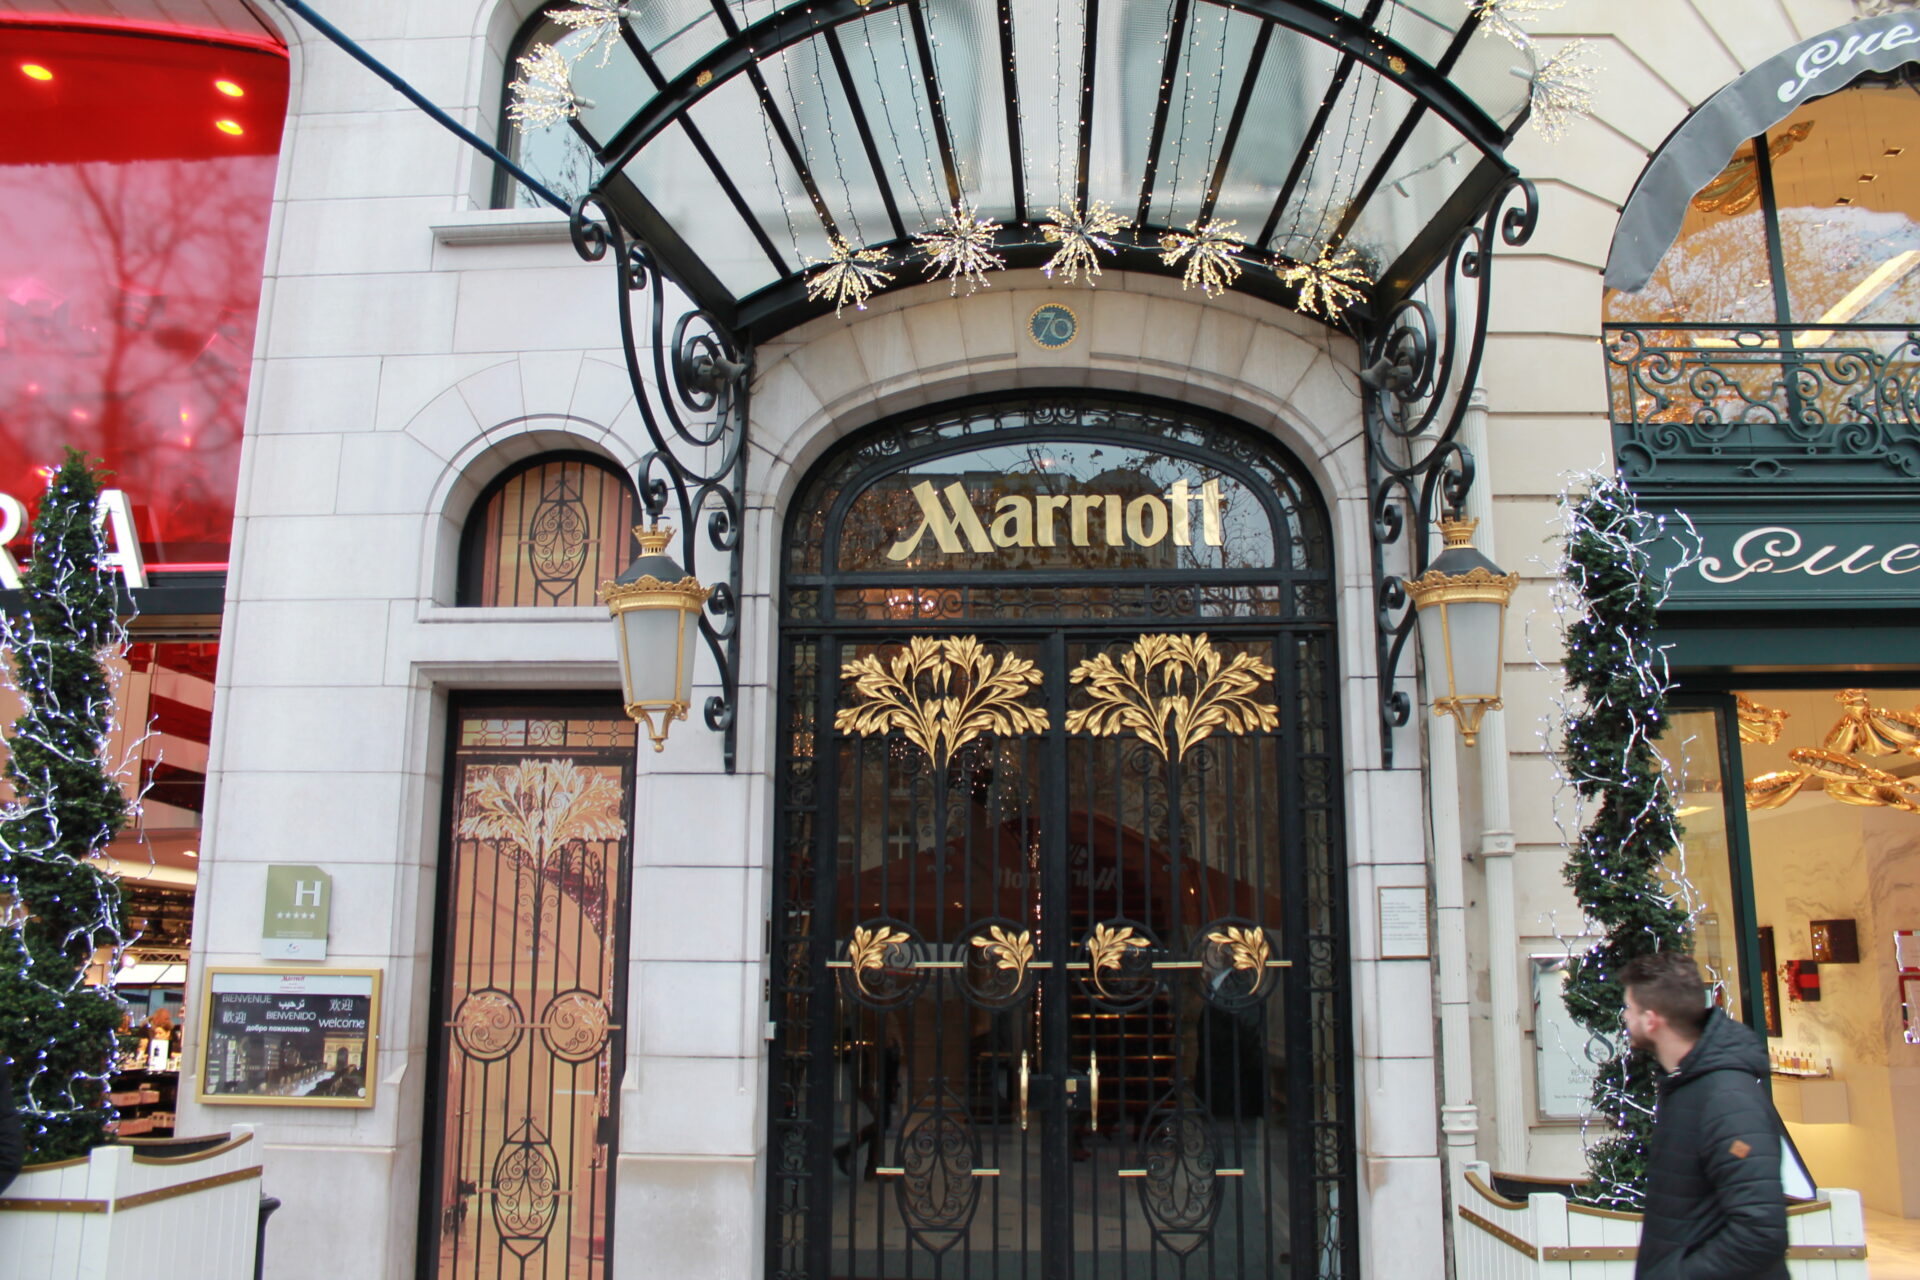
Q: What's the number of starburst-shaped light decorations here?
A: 9